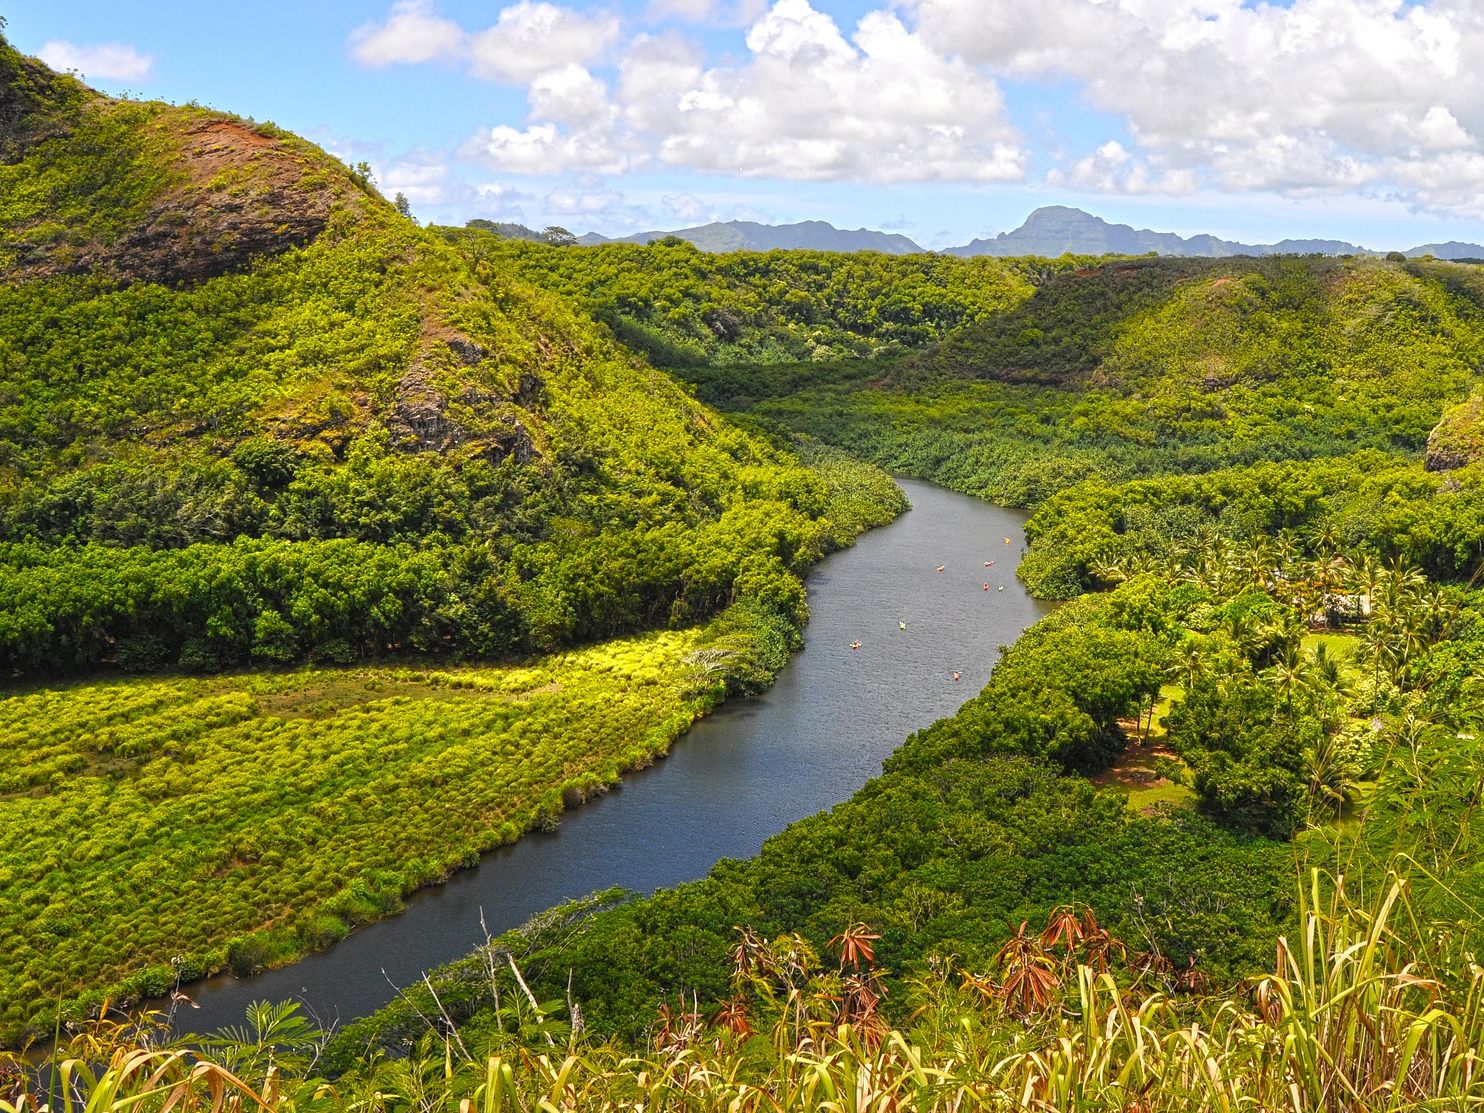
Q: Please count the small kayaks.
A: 8